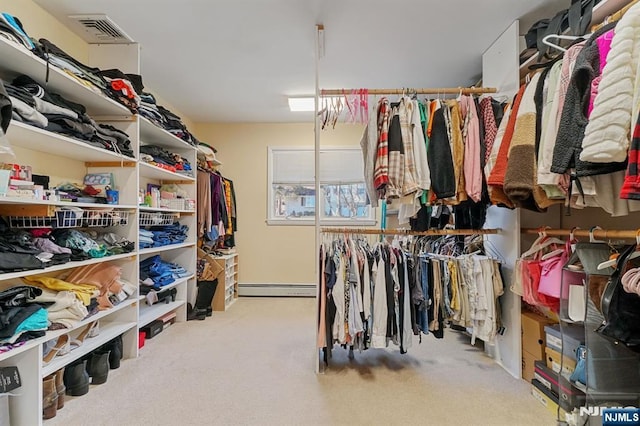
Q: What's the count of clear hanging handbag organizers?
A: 1